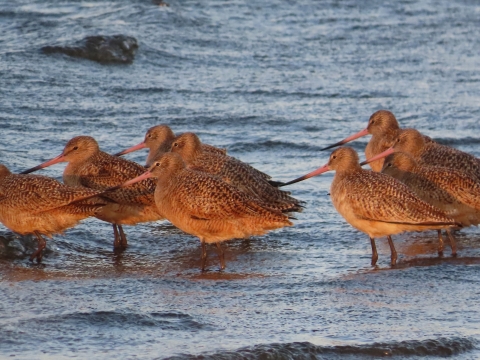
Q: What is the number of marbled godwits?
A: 9